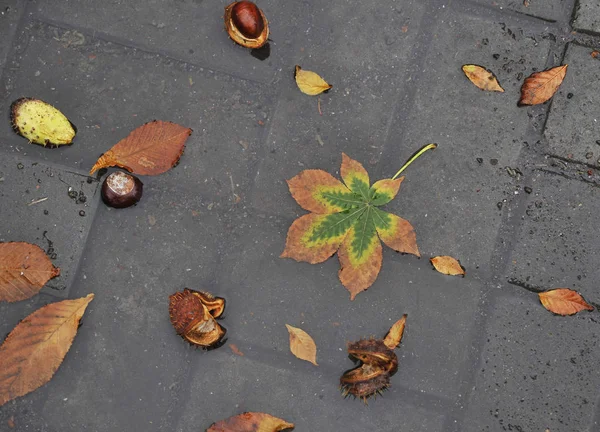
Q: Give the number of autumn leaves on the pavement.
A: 12